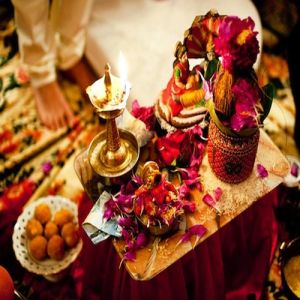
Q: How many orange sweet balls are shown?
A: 7